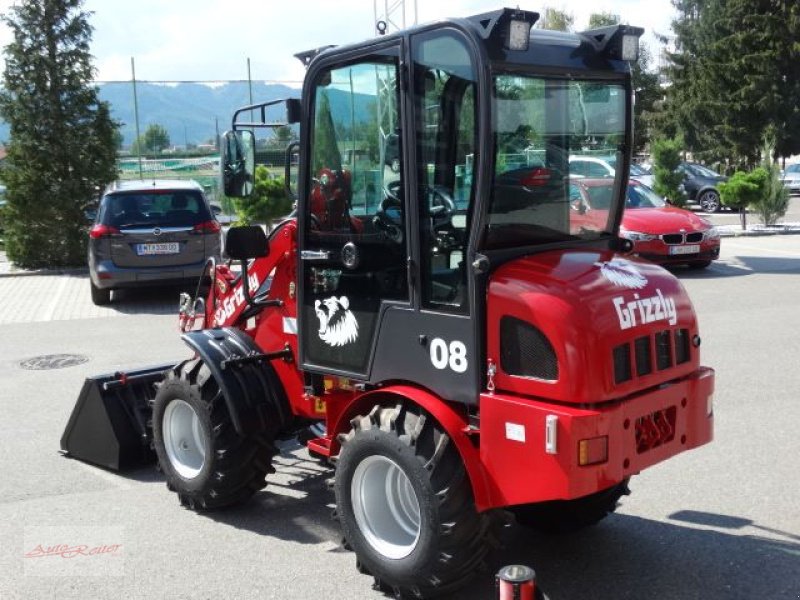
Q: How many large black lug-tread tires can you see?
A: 3